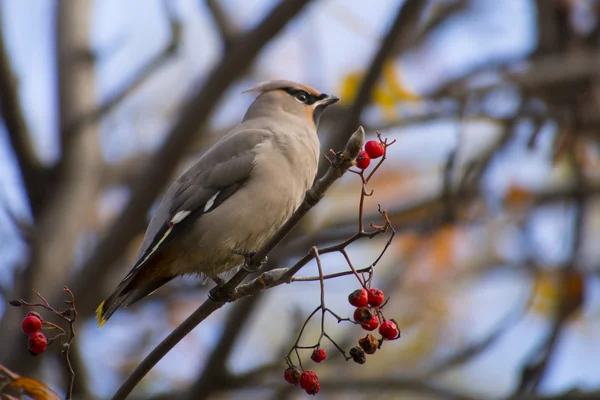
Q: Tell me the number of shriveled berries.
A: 2